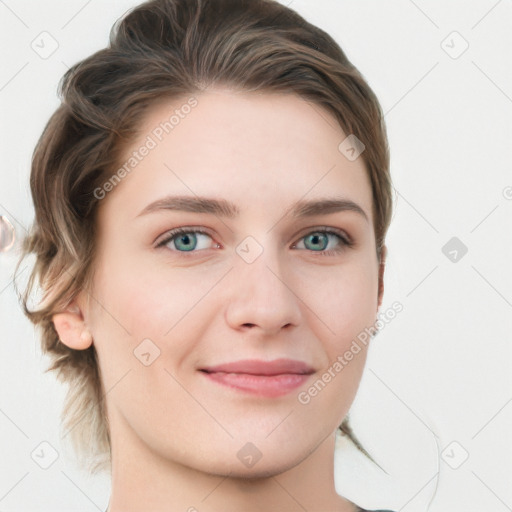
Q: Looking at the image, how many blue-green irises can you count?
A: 2